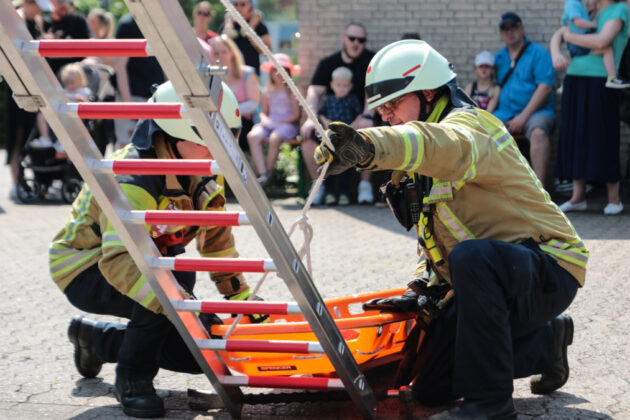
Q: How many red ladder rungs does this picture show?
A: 8